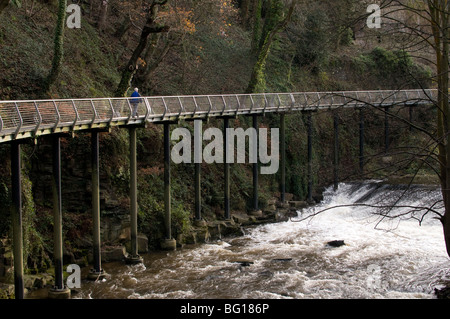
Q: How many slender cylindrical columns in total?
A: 14